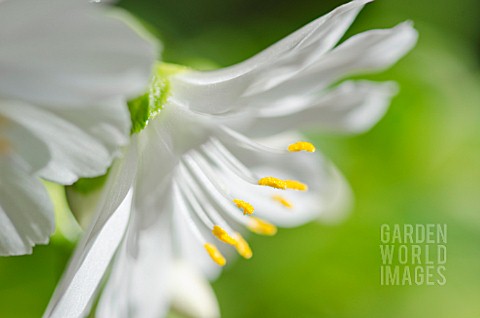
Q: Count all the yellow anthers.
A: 9